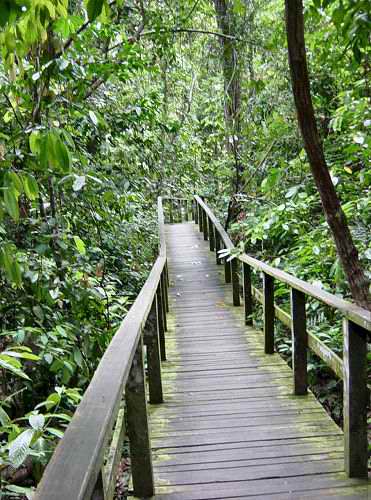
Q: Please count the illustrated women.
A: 0